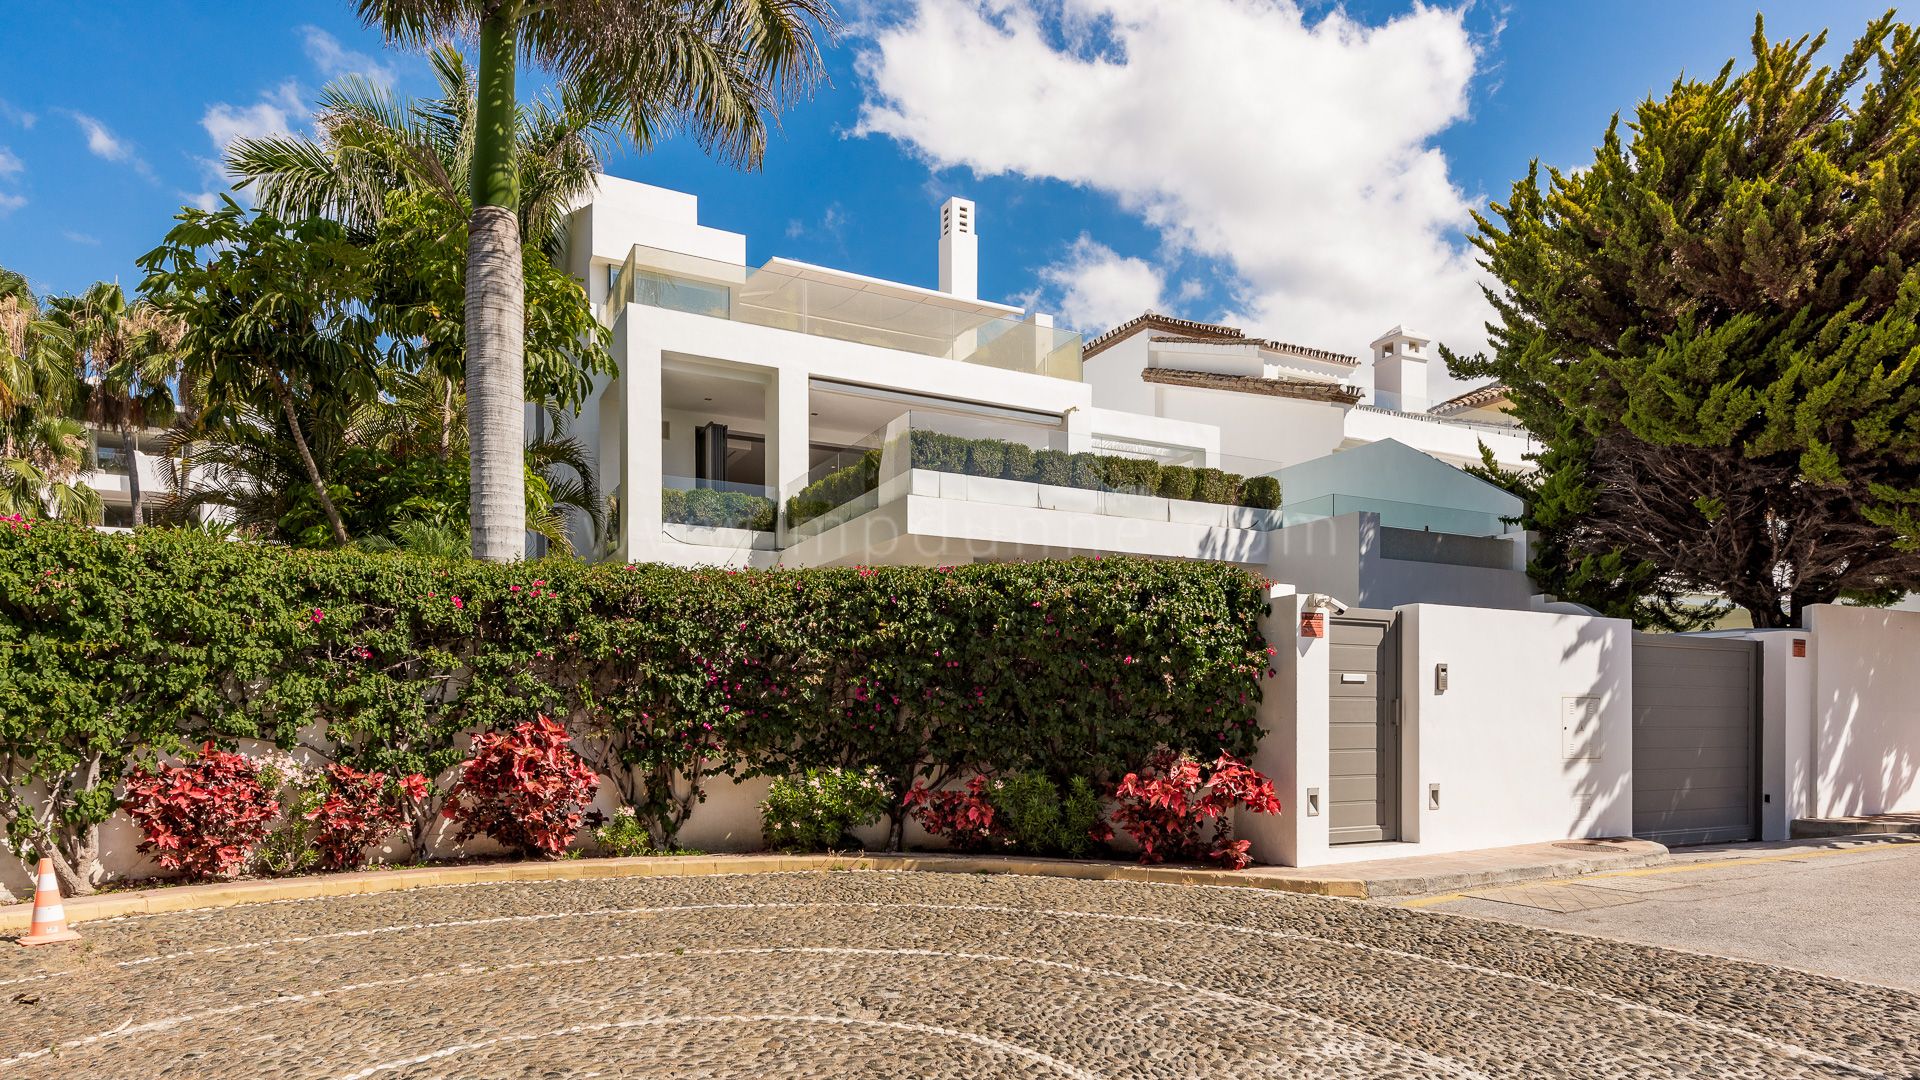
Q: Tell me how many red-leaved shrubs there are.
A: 5